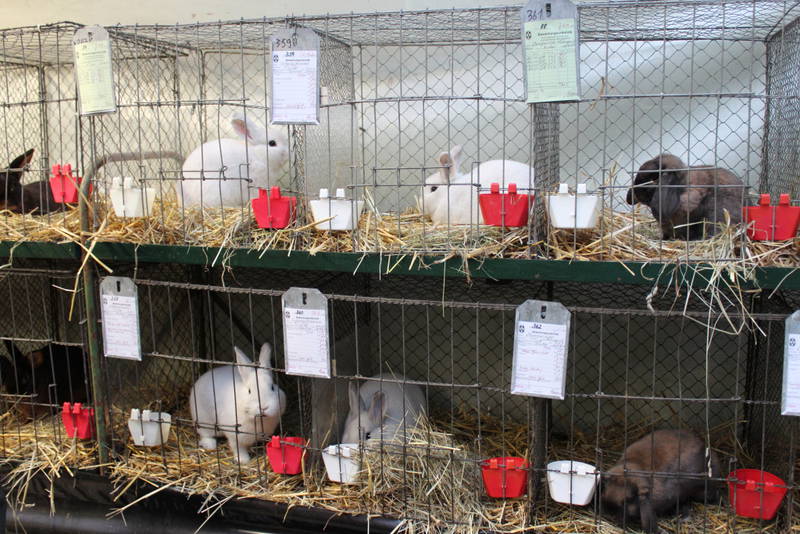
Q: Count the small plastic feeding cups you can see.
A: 14